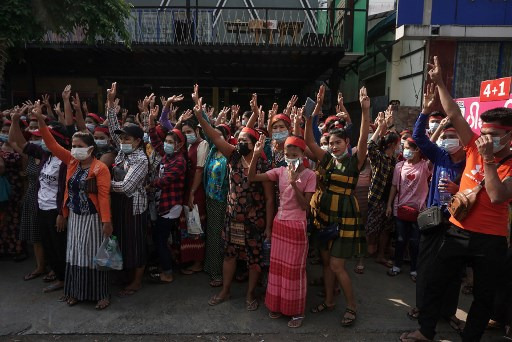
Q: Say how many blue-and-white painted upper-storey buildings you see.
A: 1